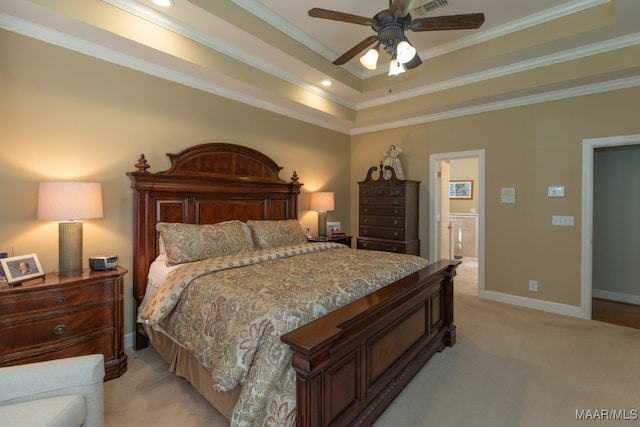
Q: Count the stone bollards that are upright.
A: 0